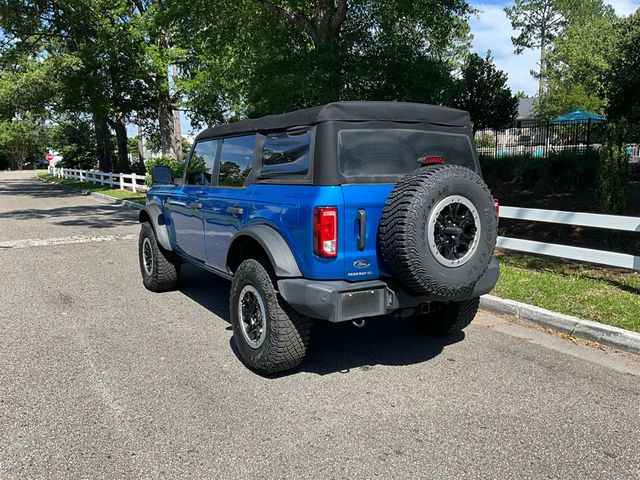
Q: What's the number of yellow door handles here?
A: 0